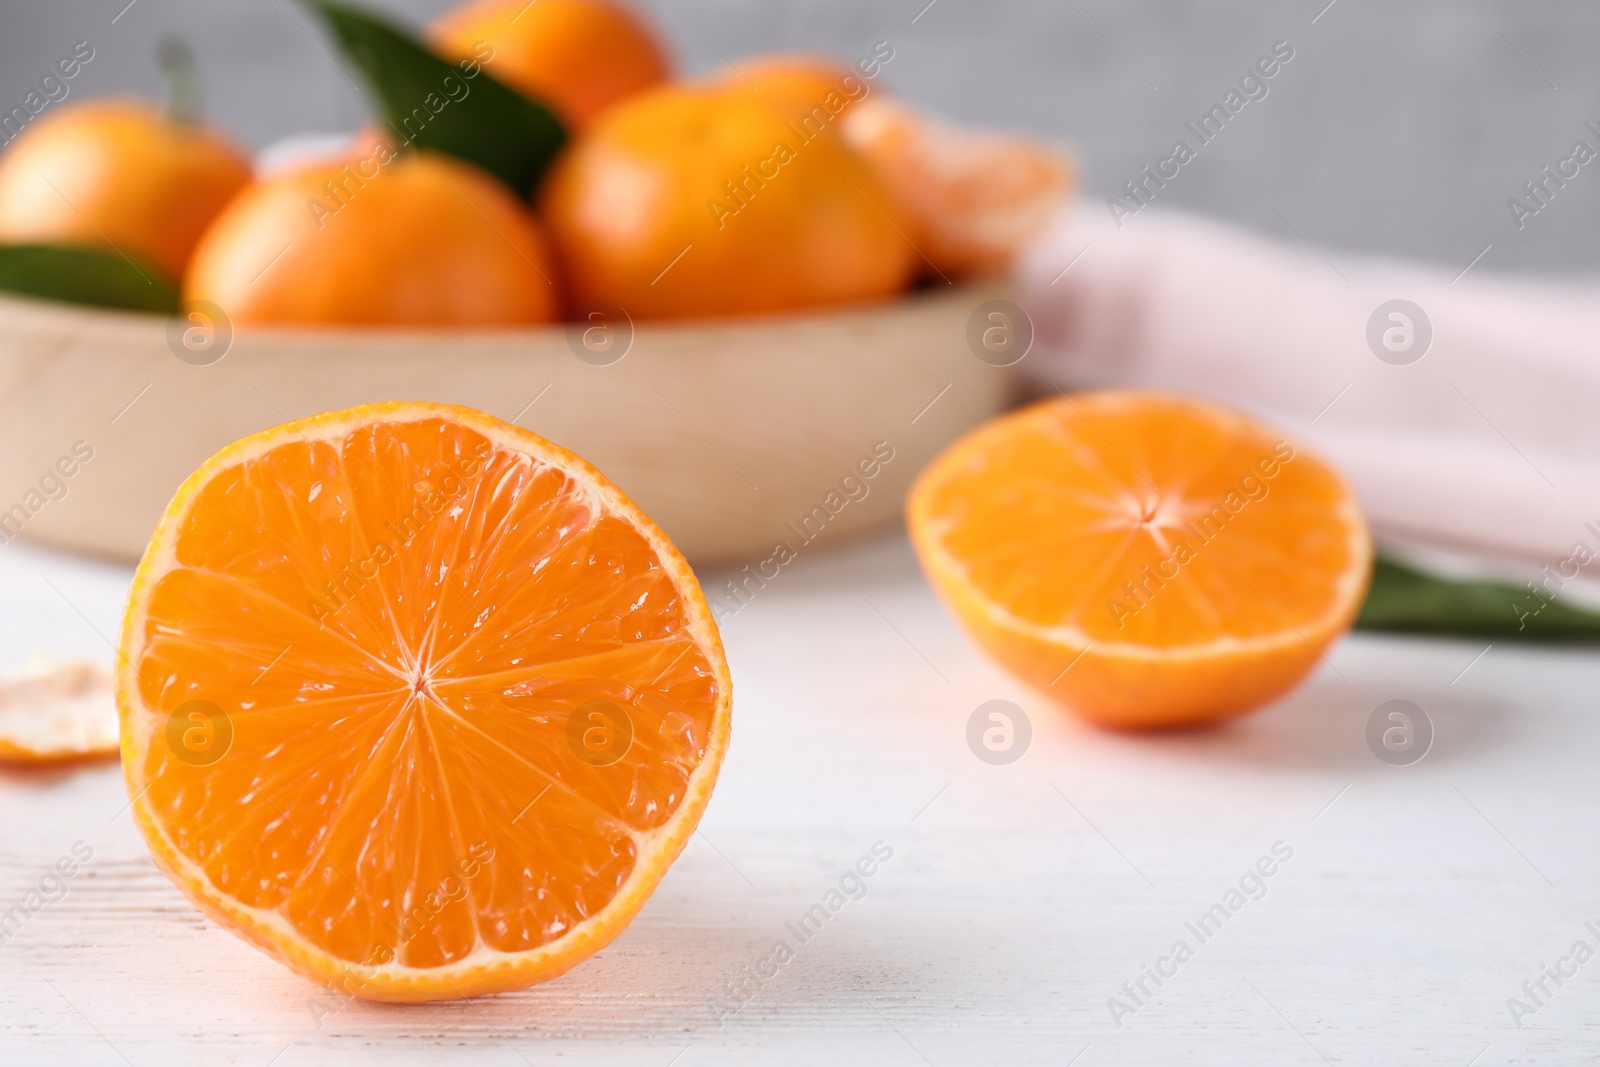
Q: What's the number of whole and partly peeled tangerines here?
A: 6